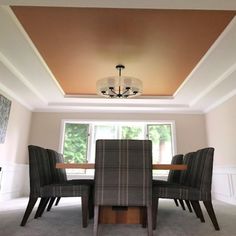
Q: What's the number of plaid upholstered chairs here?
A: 7